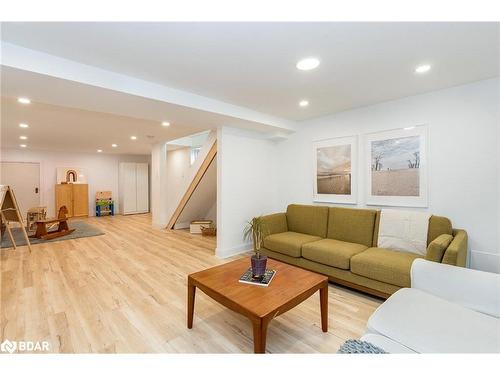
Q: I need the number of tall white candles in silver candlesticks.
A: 0